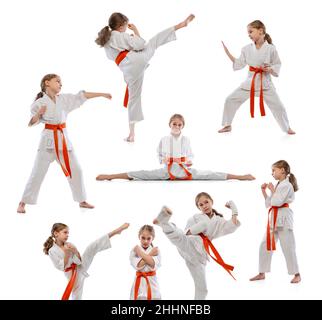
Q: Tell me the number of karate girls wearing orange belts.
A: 8